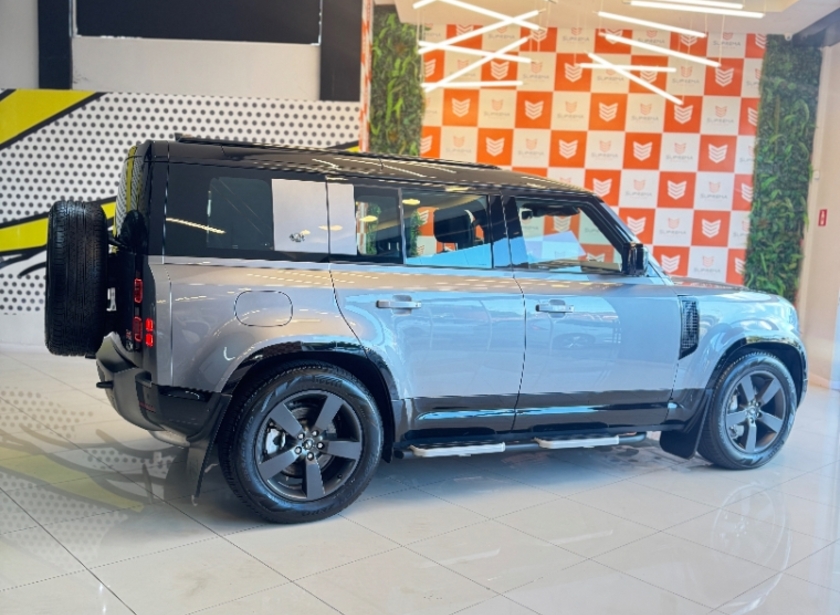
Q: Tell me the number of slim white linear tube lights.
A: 12